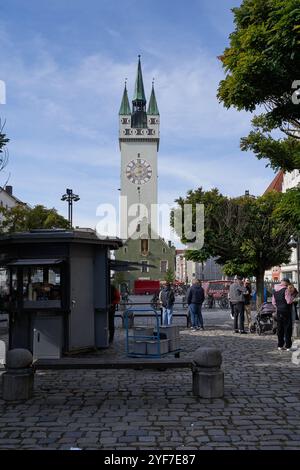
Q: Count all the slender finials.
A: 3